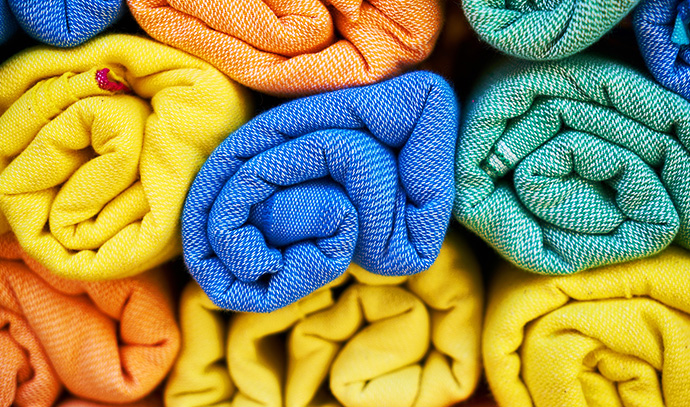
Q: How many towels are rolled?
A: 10